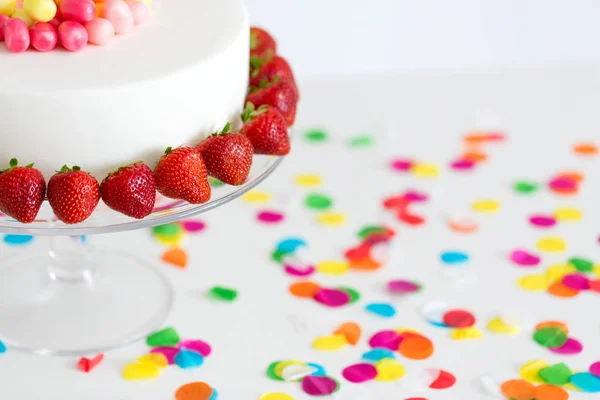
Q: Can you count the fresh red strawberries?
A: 9